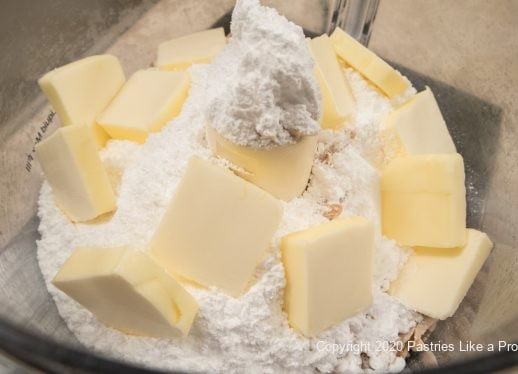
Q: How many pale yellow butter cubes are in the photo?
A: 13